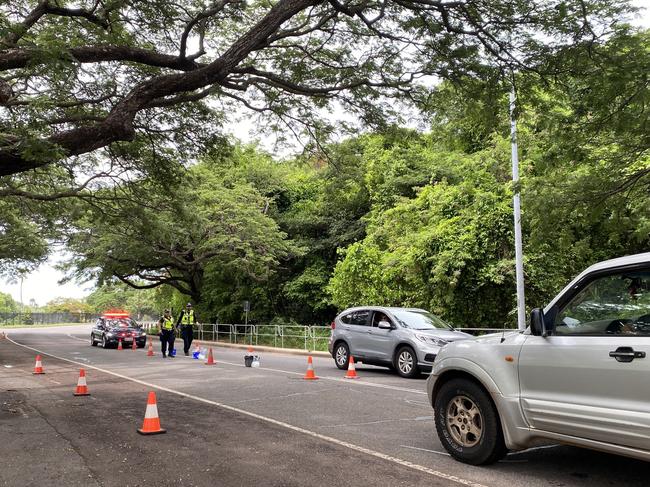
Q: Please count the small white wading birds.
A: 0